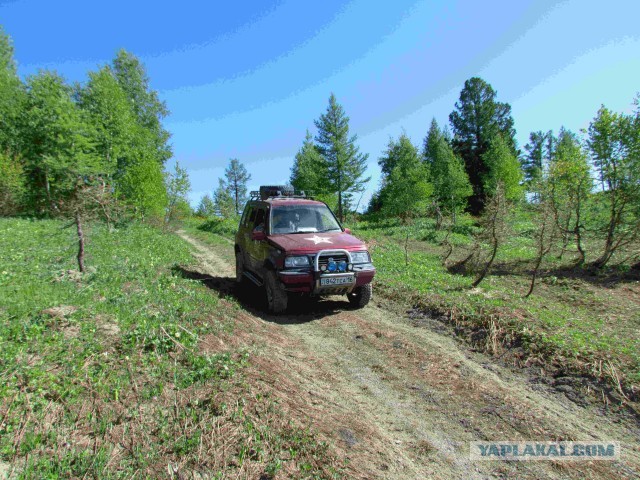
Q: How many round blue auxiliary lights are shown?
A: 2